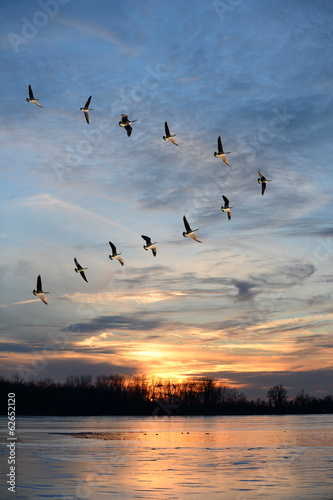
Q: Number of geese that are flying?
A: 12